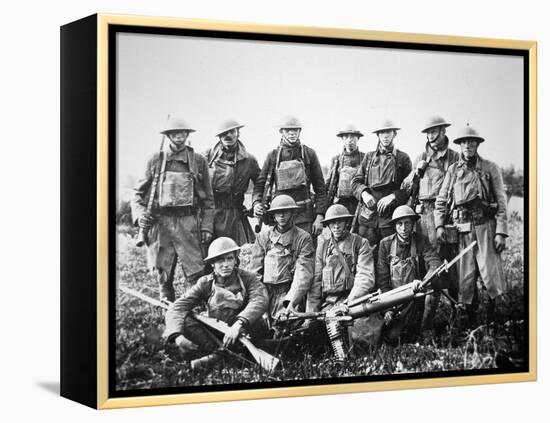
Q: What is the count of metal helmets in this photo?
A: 11